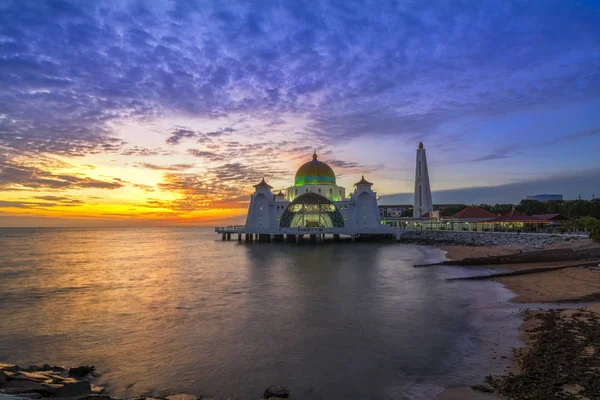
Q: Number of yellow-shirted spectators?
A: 0